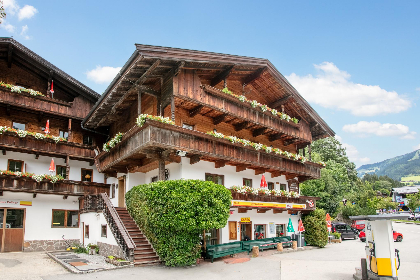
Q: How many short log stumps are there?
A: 3